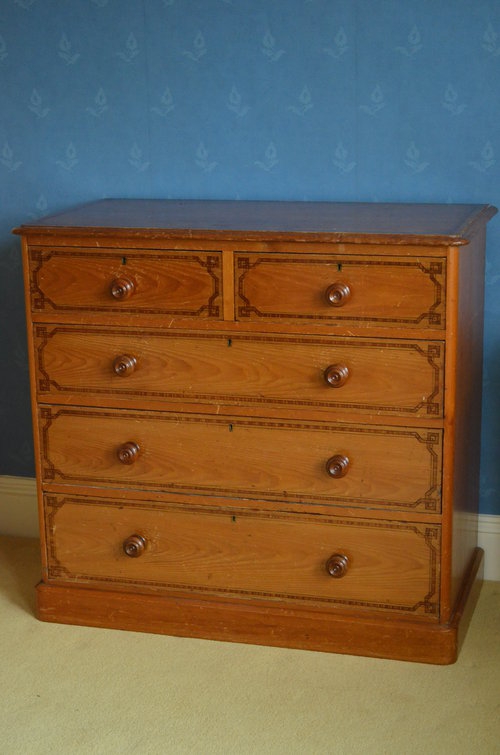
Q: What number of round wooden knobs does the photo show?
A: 8